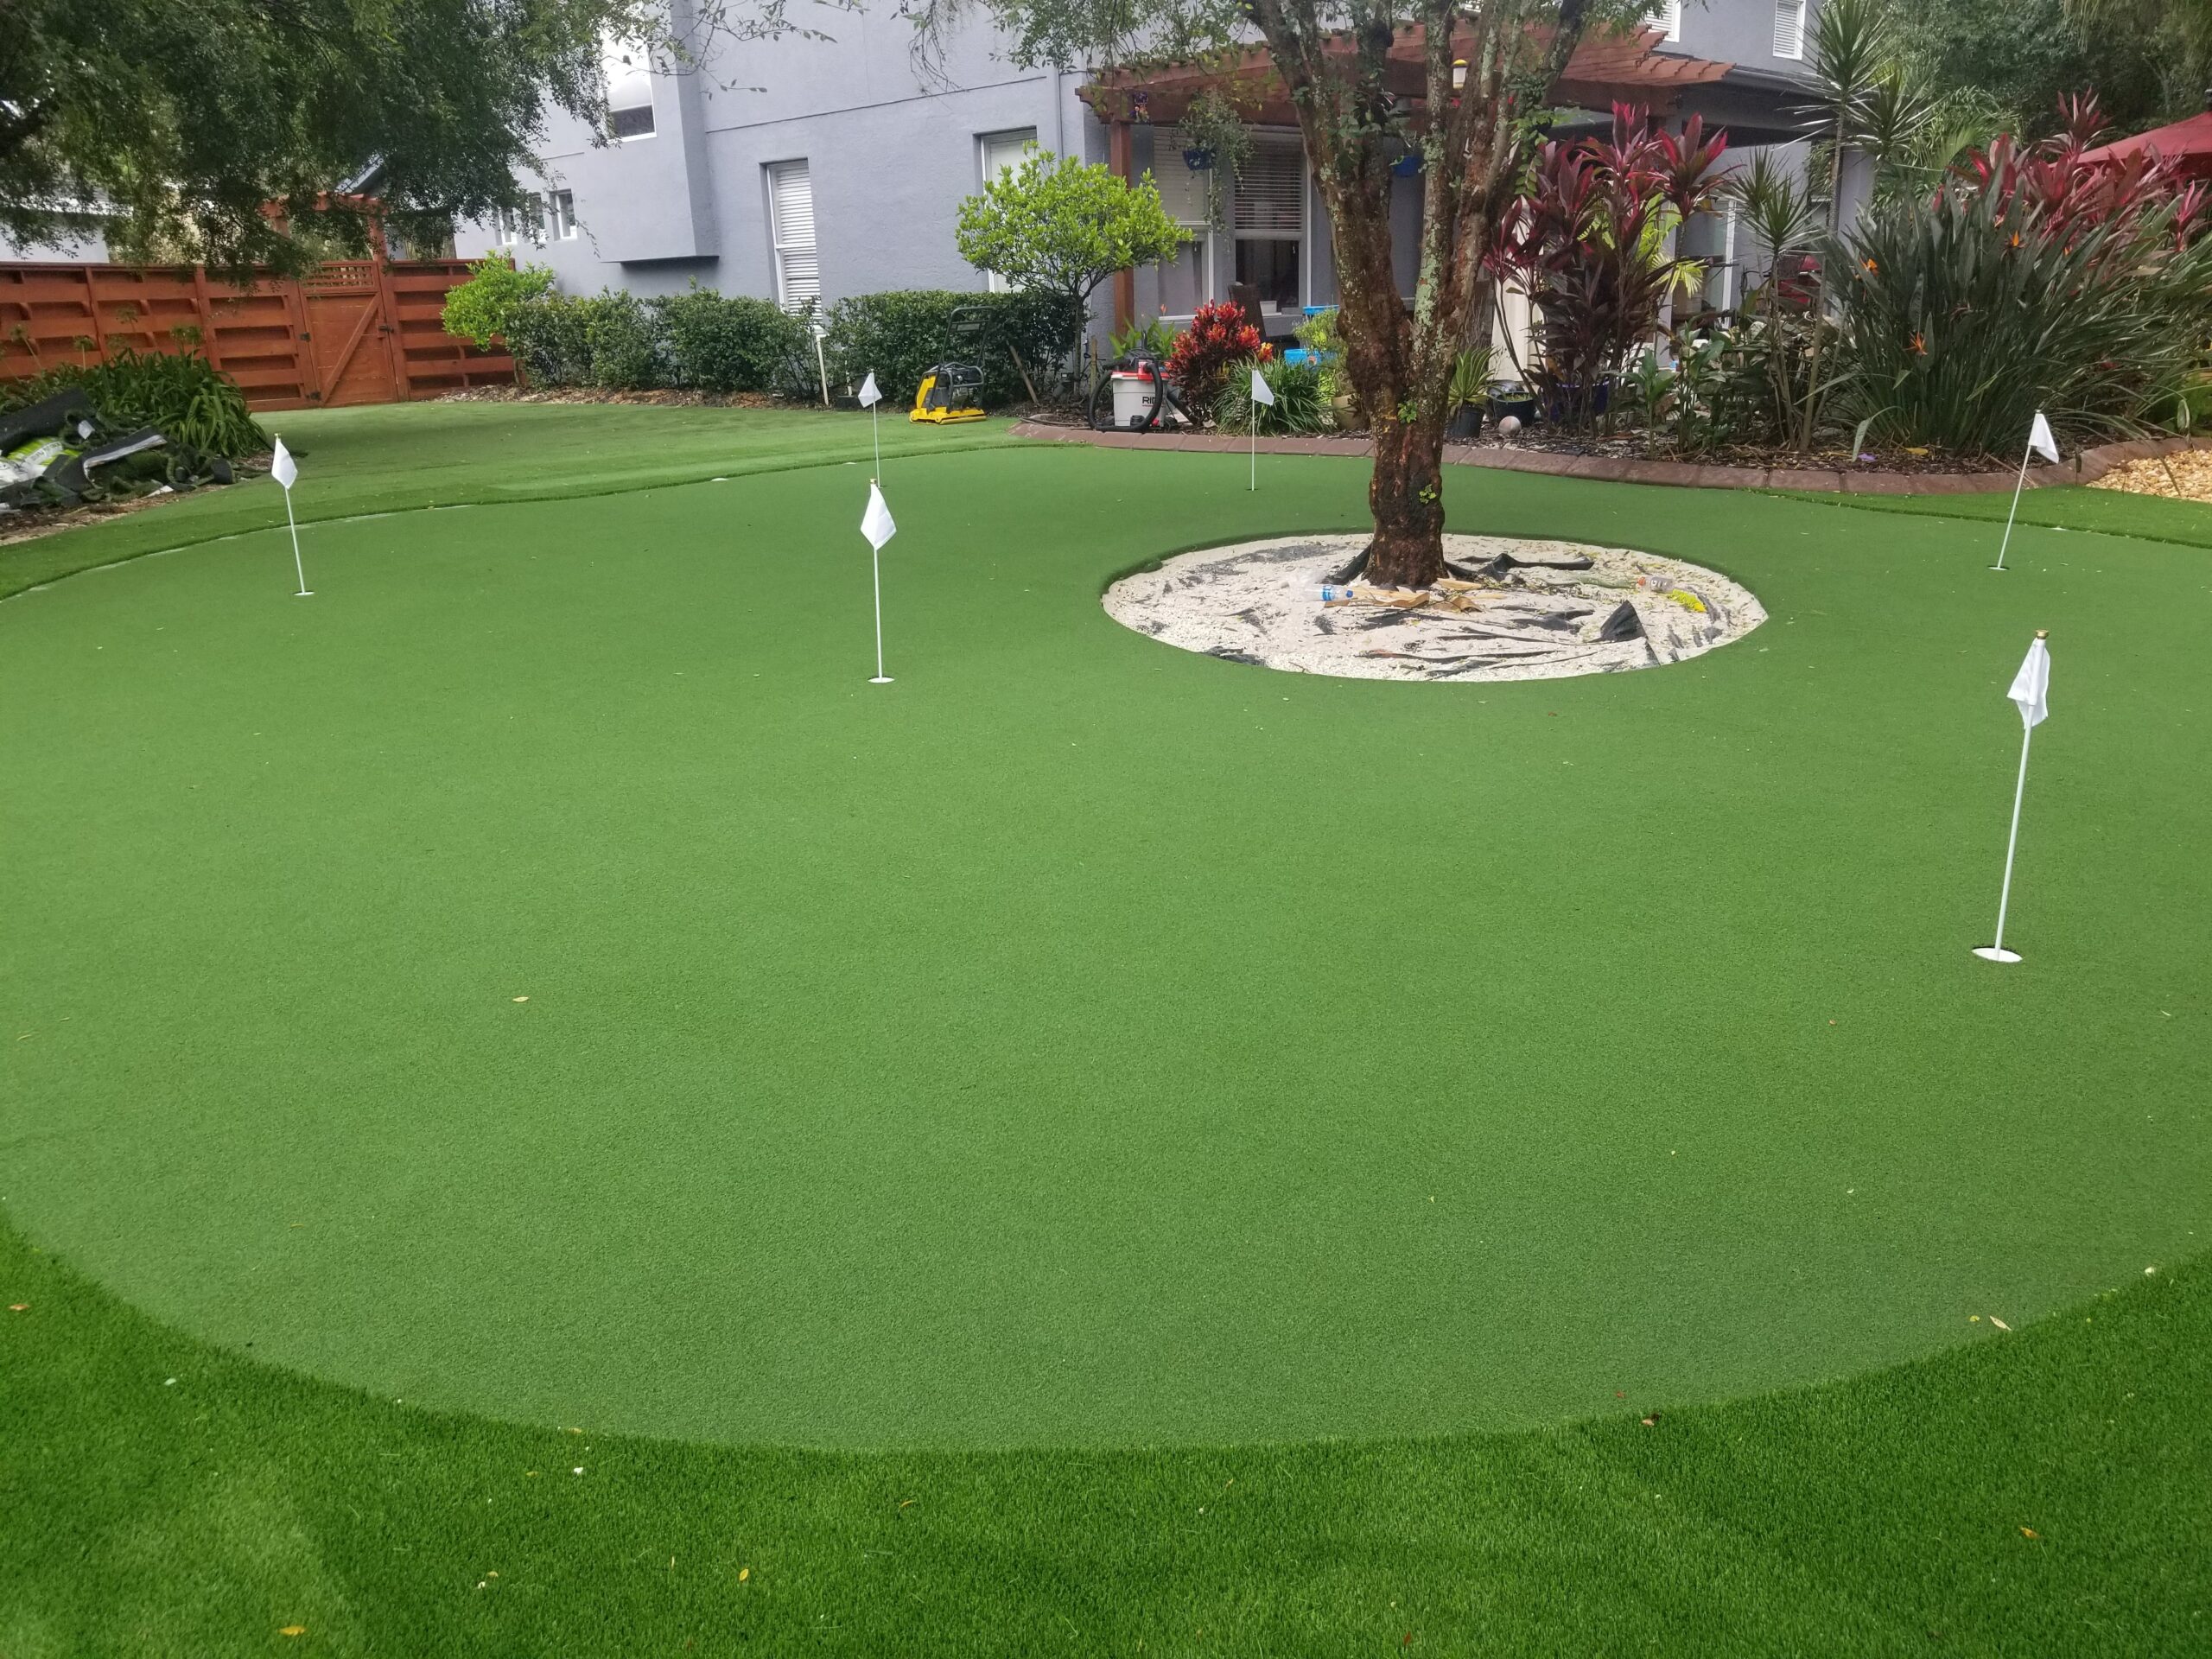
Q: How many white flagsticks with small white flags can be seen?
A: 6